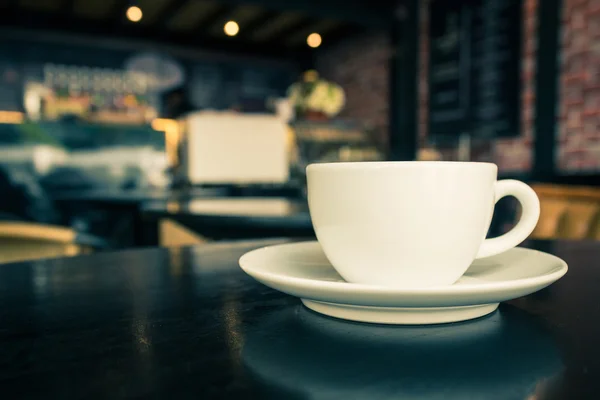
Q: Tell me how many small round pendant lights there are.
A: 3